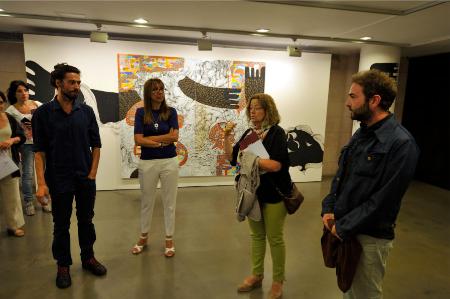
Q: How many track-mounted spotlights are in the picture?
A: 3